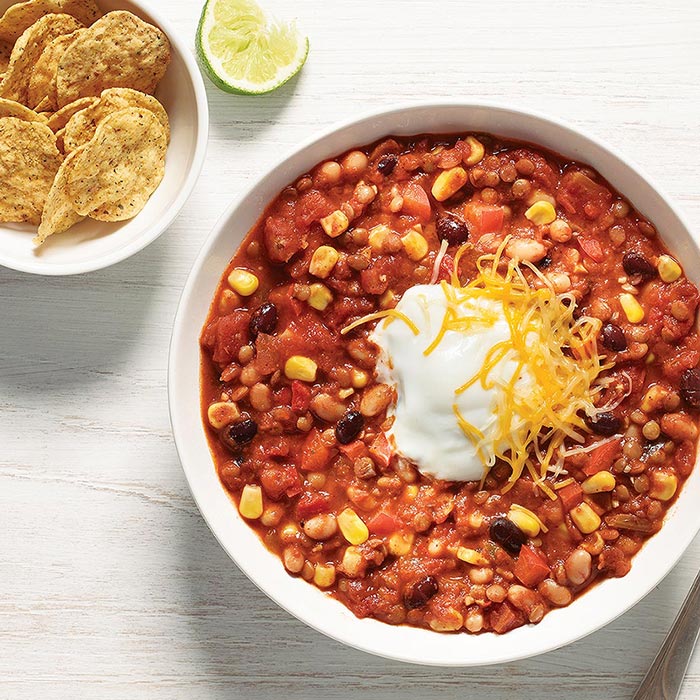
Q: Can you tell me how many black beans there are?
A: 11